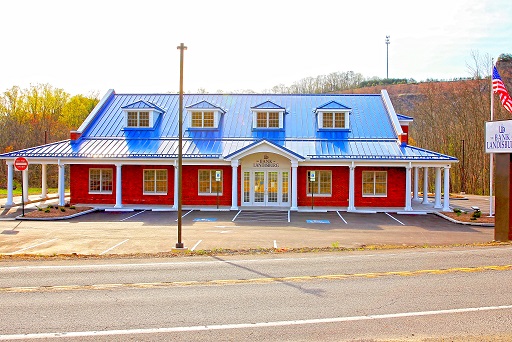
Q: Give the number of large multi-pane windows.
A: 5